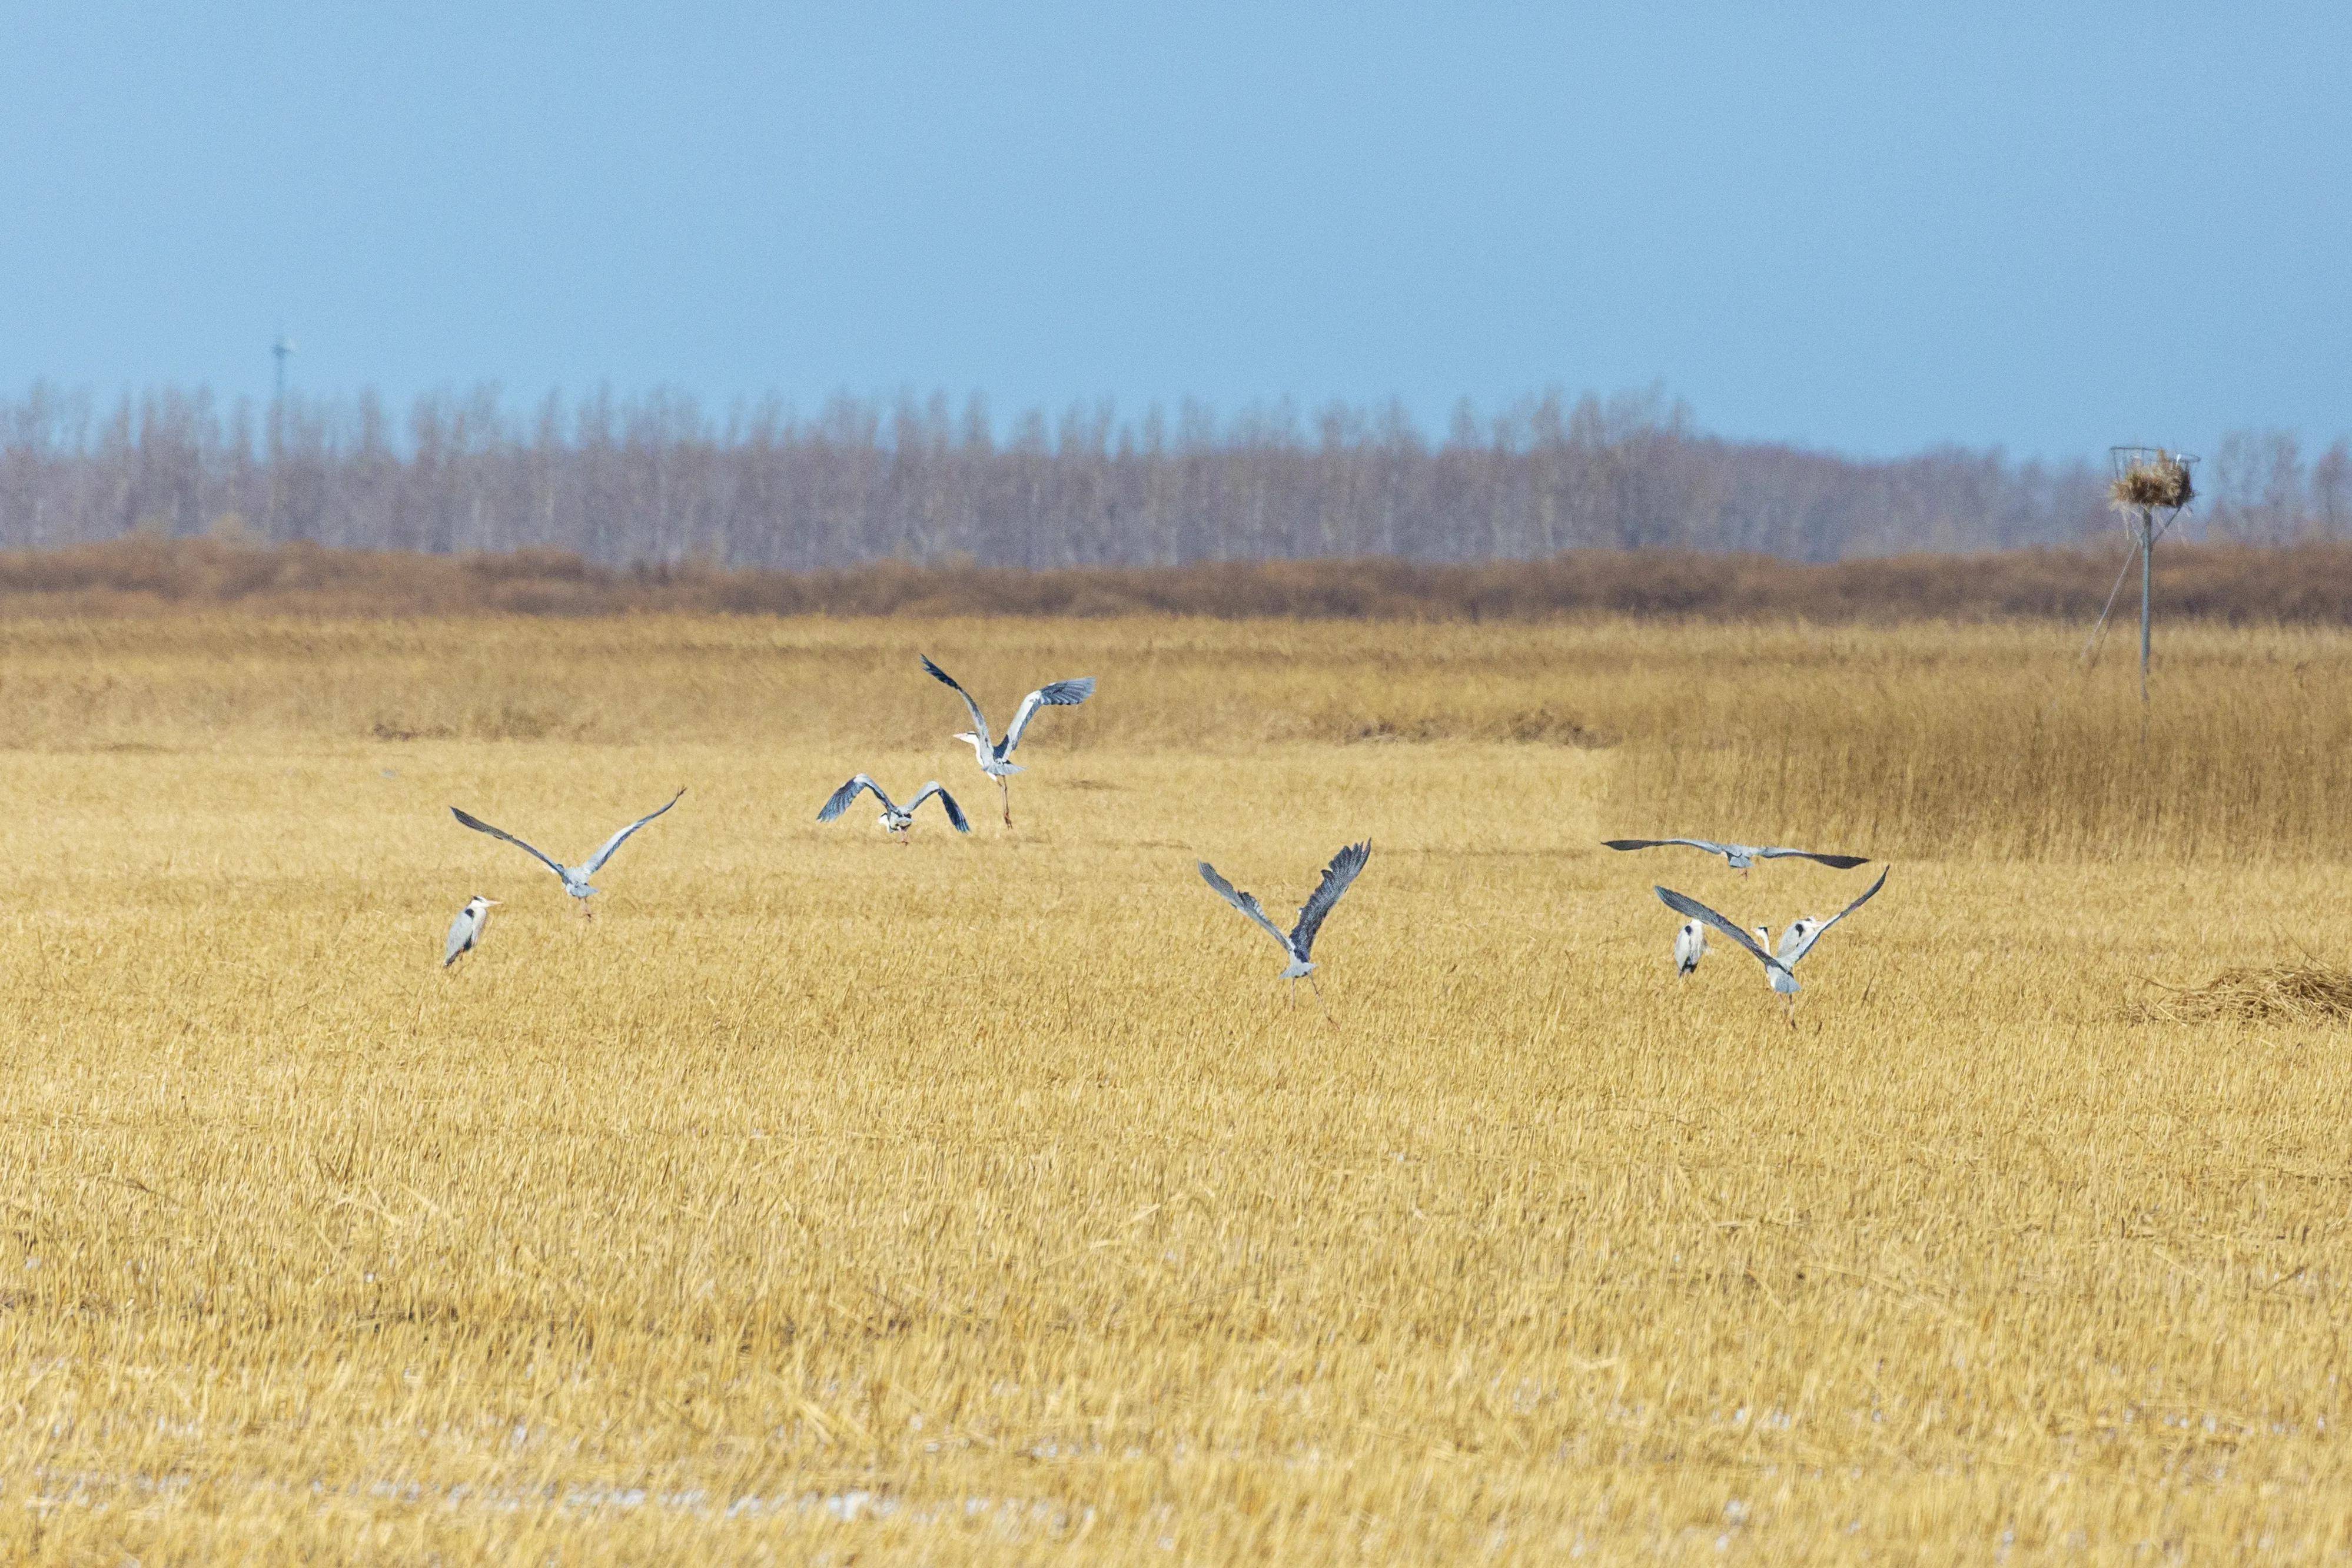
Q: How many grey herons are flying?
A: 6